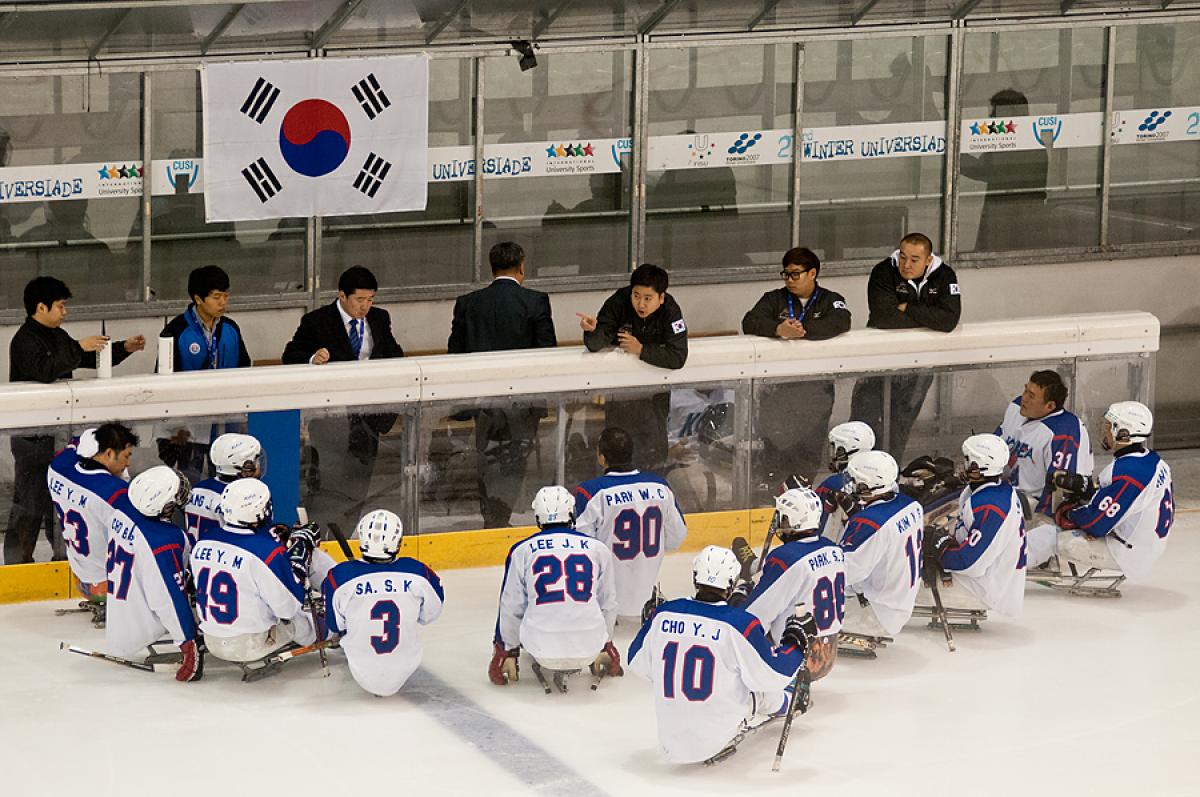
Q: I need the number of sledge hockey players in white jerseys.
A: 14